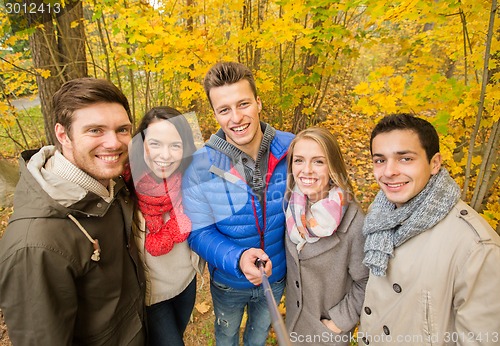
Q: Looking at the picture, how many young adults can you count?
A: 5